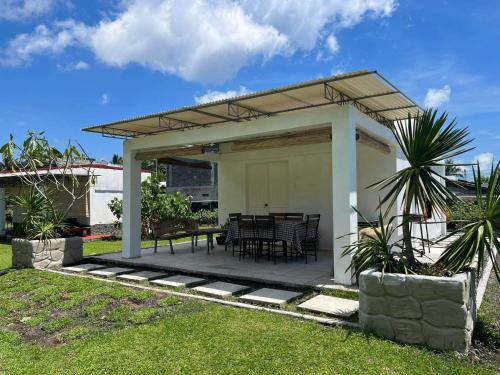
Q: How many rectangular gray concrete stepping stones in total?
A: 7